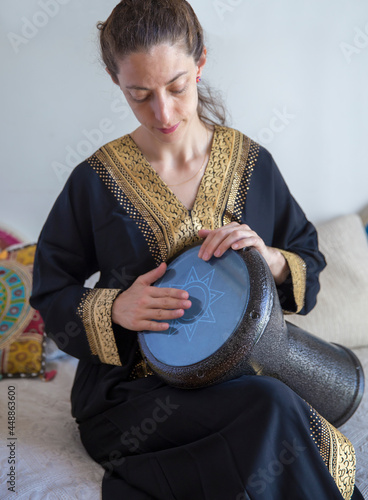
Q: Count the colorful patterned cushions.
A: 2